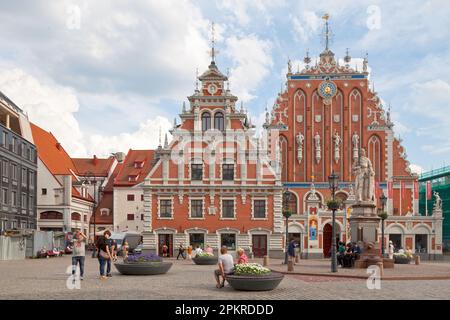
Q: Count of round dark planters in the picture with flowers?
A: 4